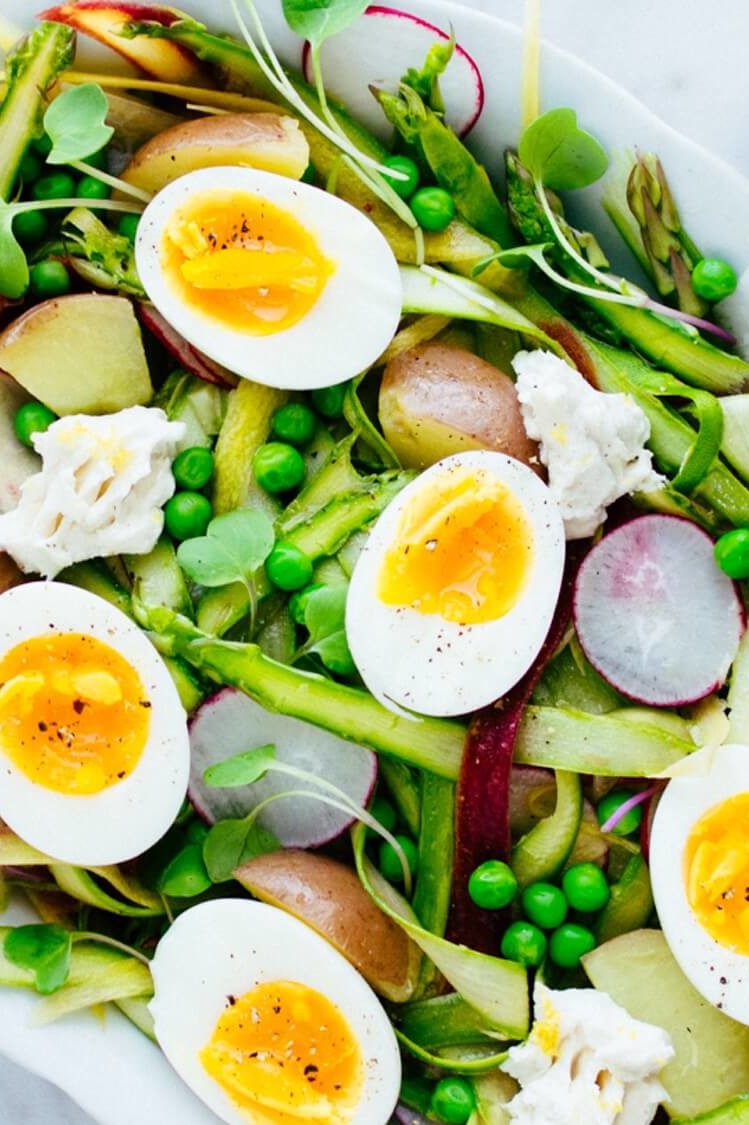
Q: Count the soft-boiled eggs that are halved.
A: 5